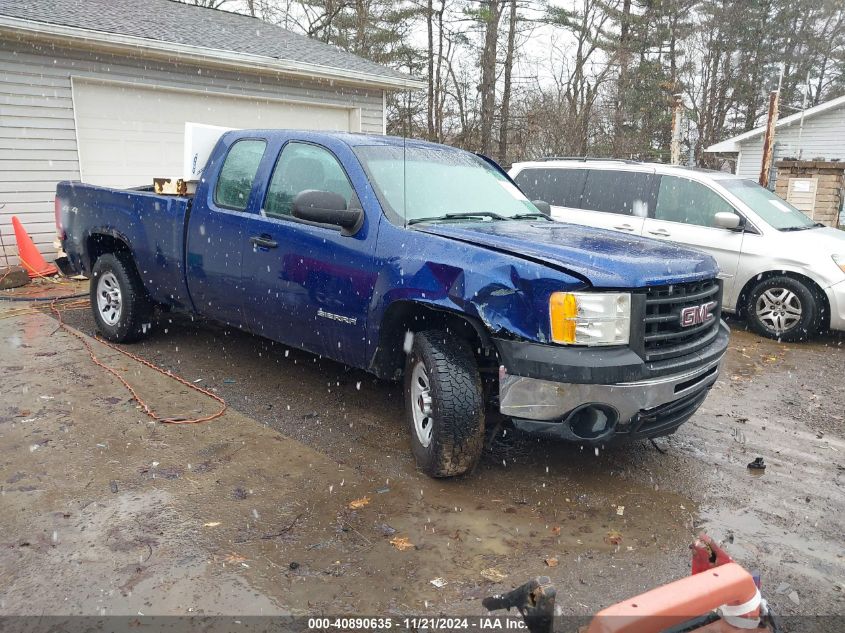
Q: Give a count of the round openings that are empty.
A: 1